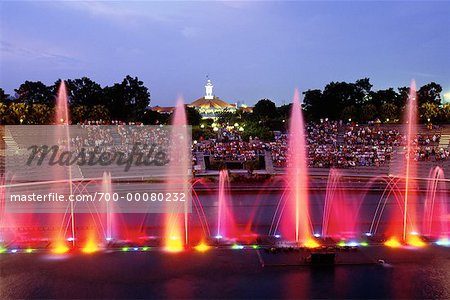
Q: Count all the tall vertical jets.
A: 4